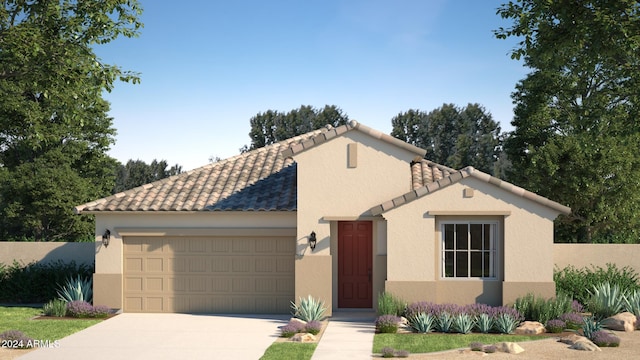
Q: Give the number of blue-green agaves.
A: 10